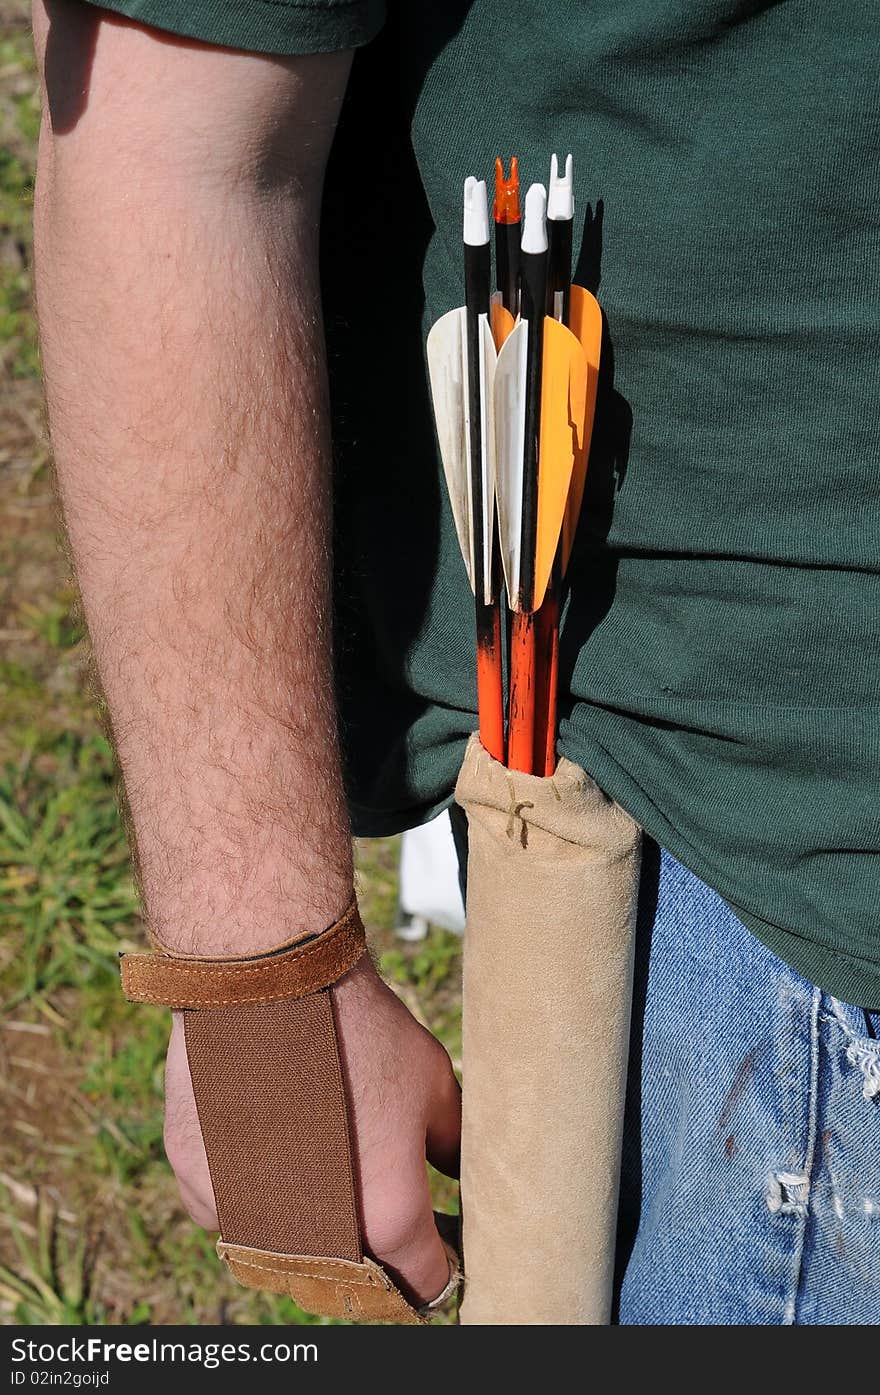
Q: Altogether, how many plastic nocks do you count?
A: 4